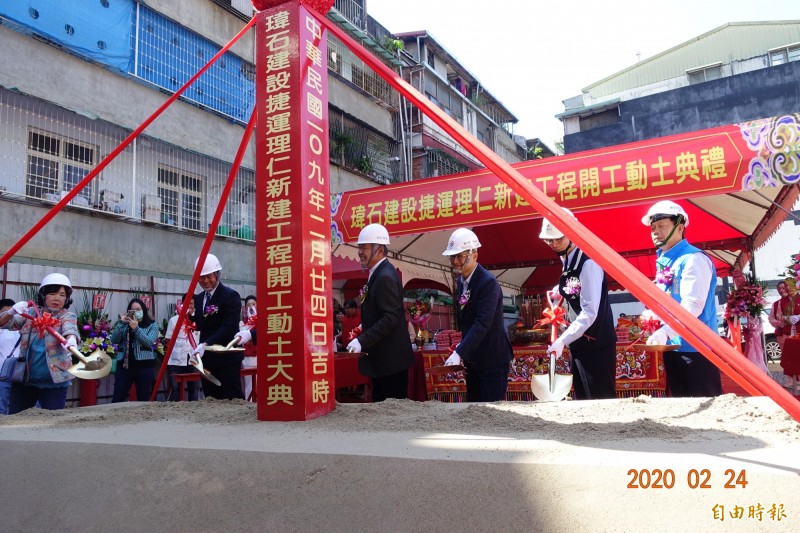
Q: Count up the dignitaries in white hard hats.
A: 6